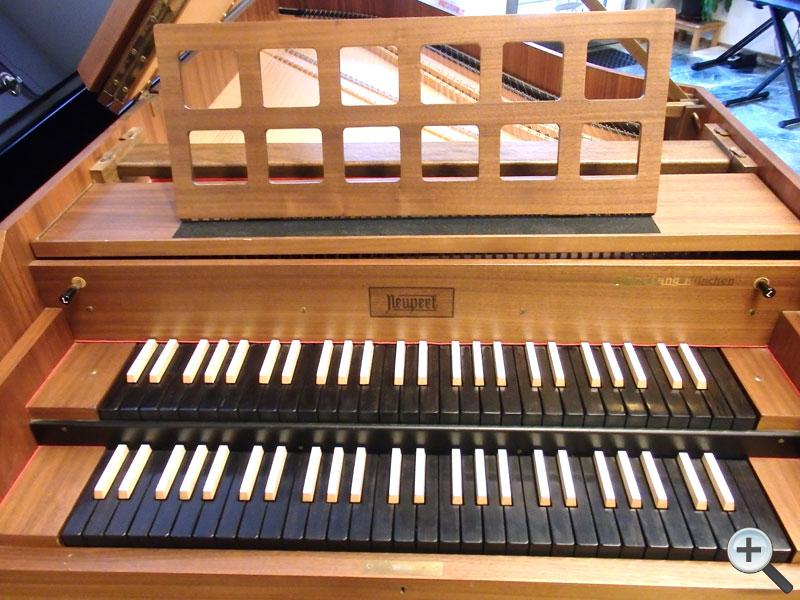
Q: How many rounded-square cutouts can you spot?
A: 12